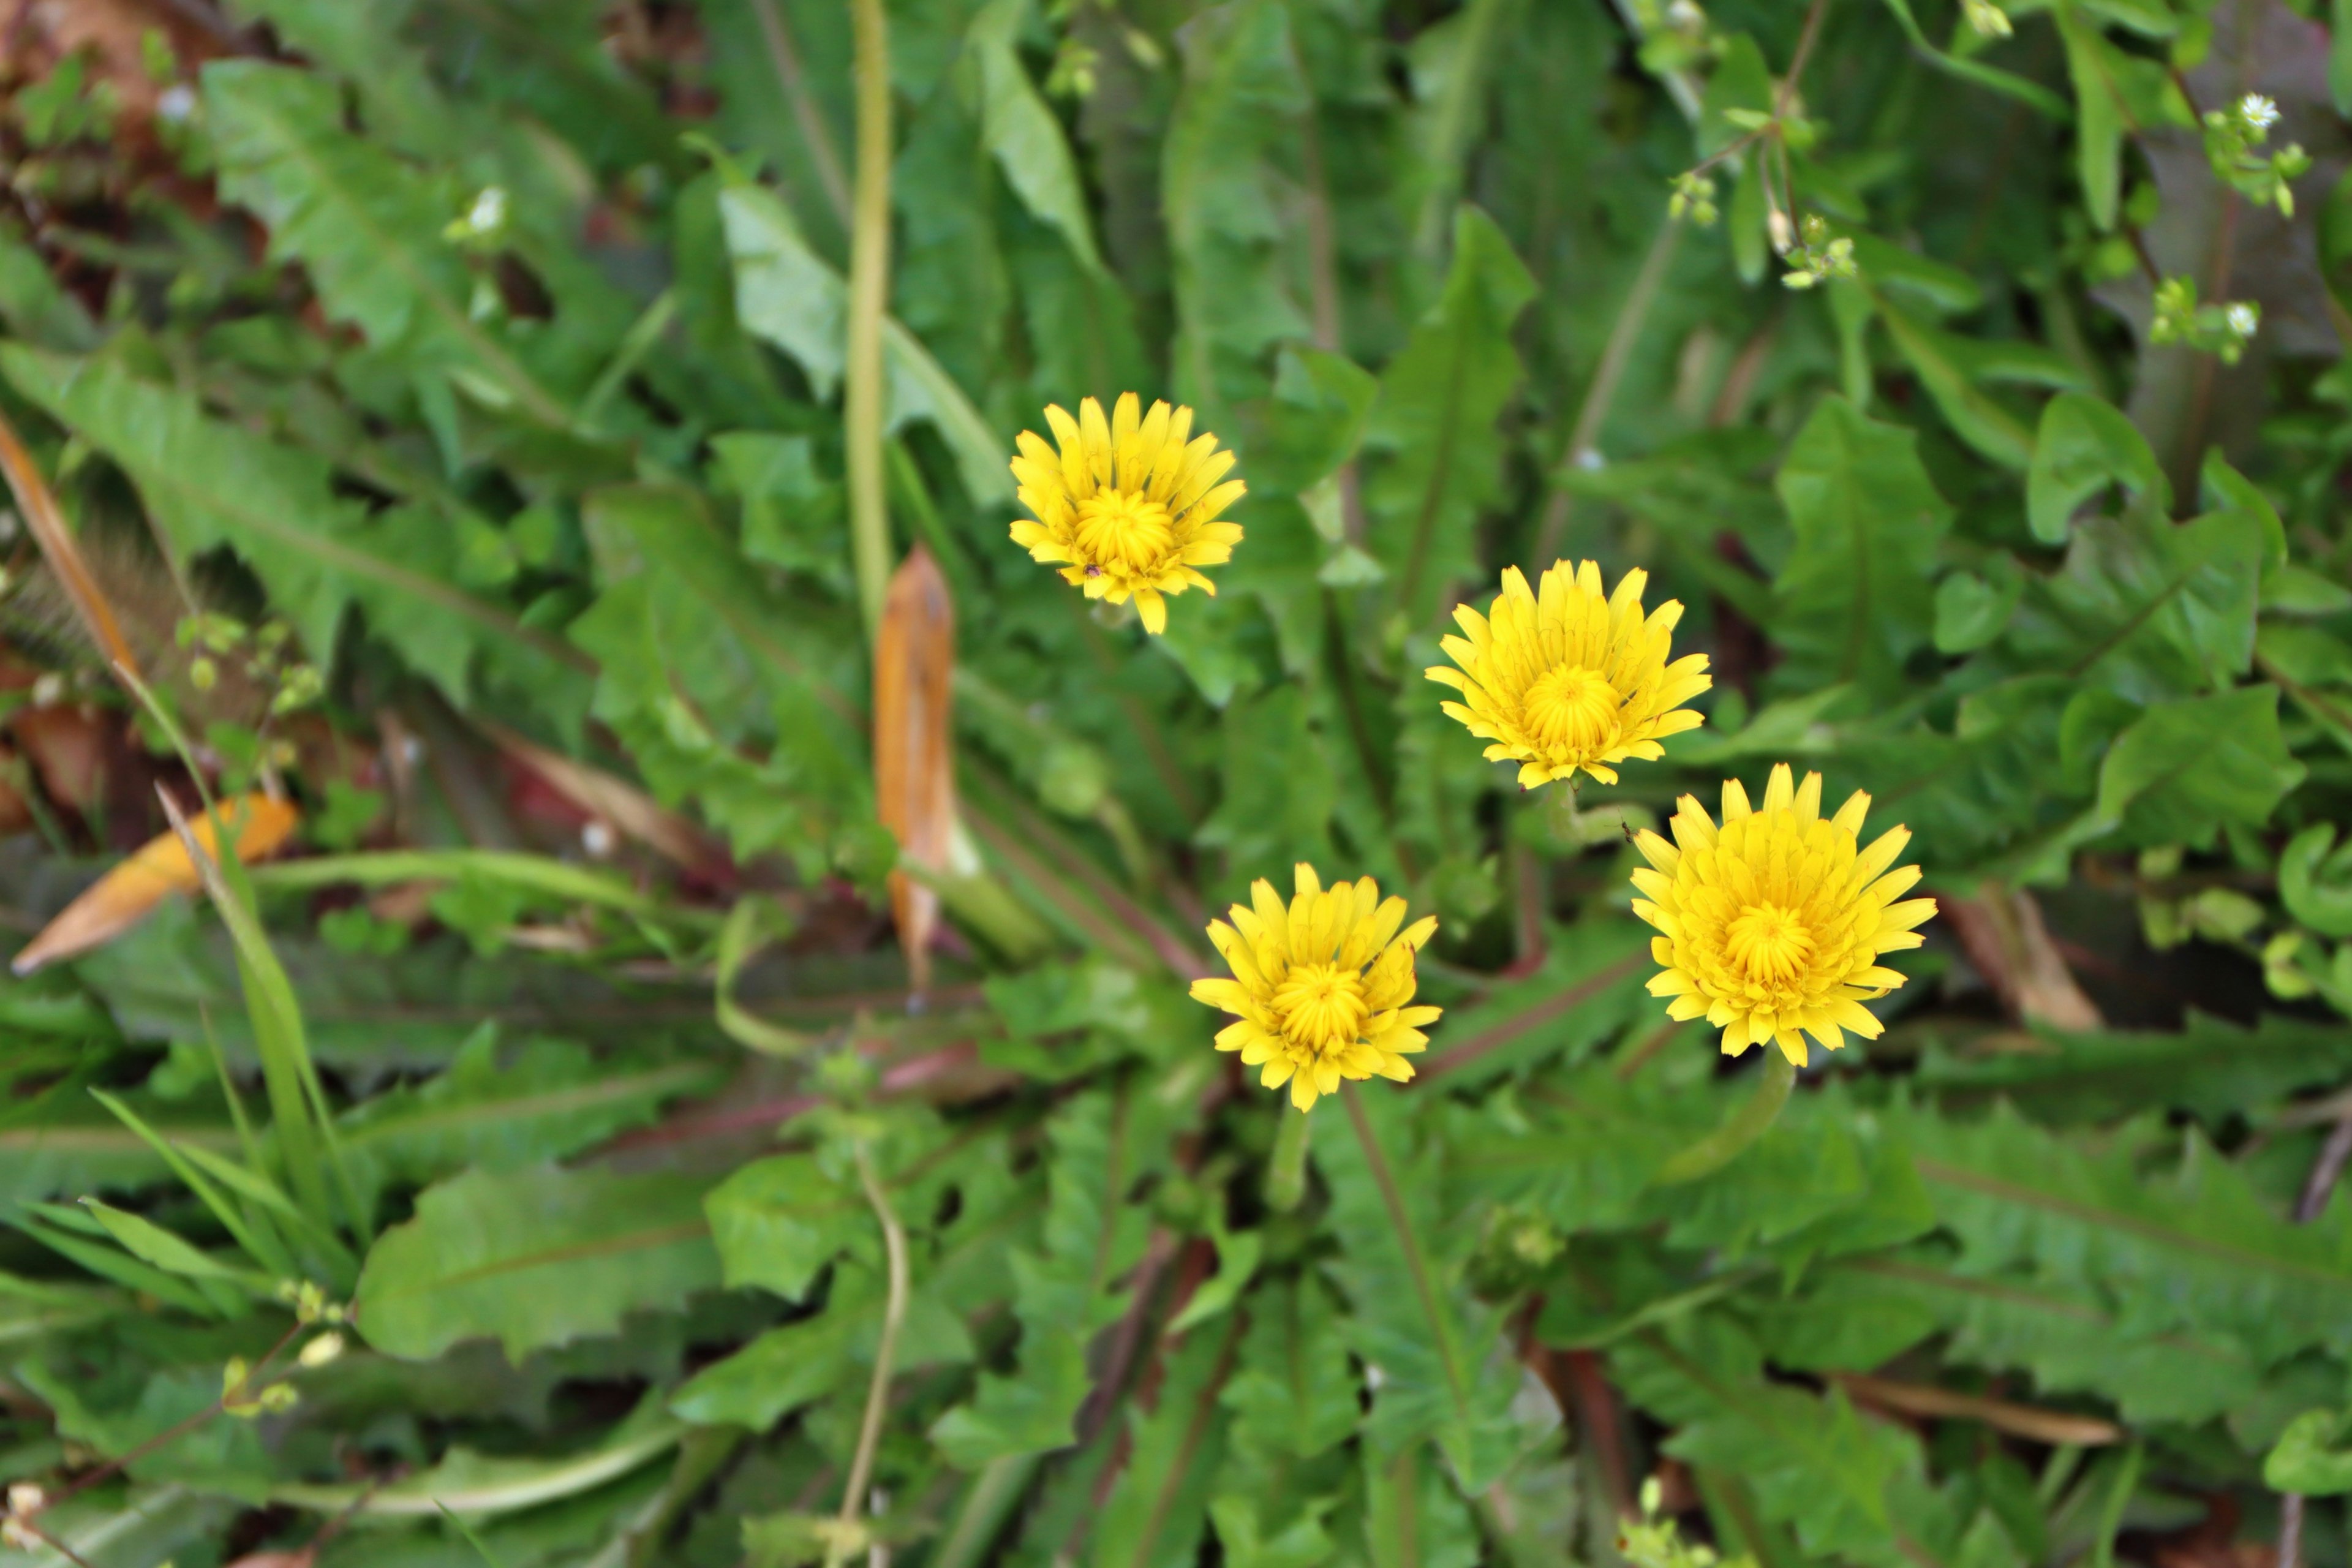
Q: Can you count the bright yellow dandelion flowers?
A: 4